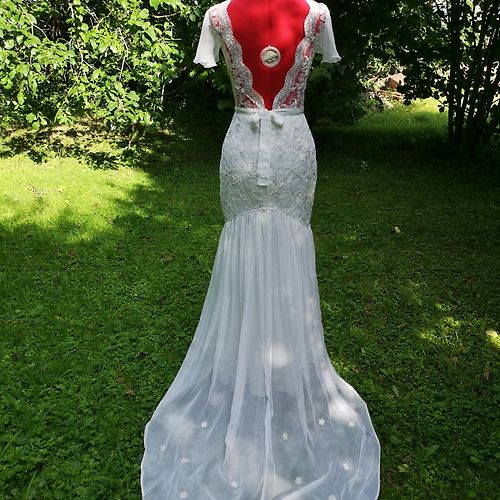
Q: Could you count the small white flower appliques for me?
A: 11